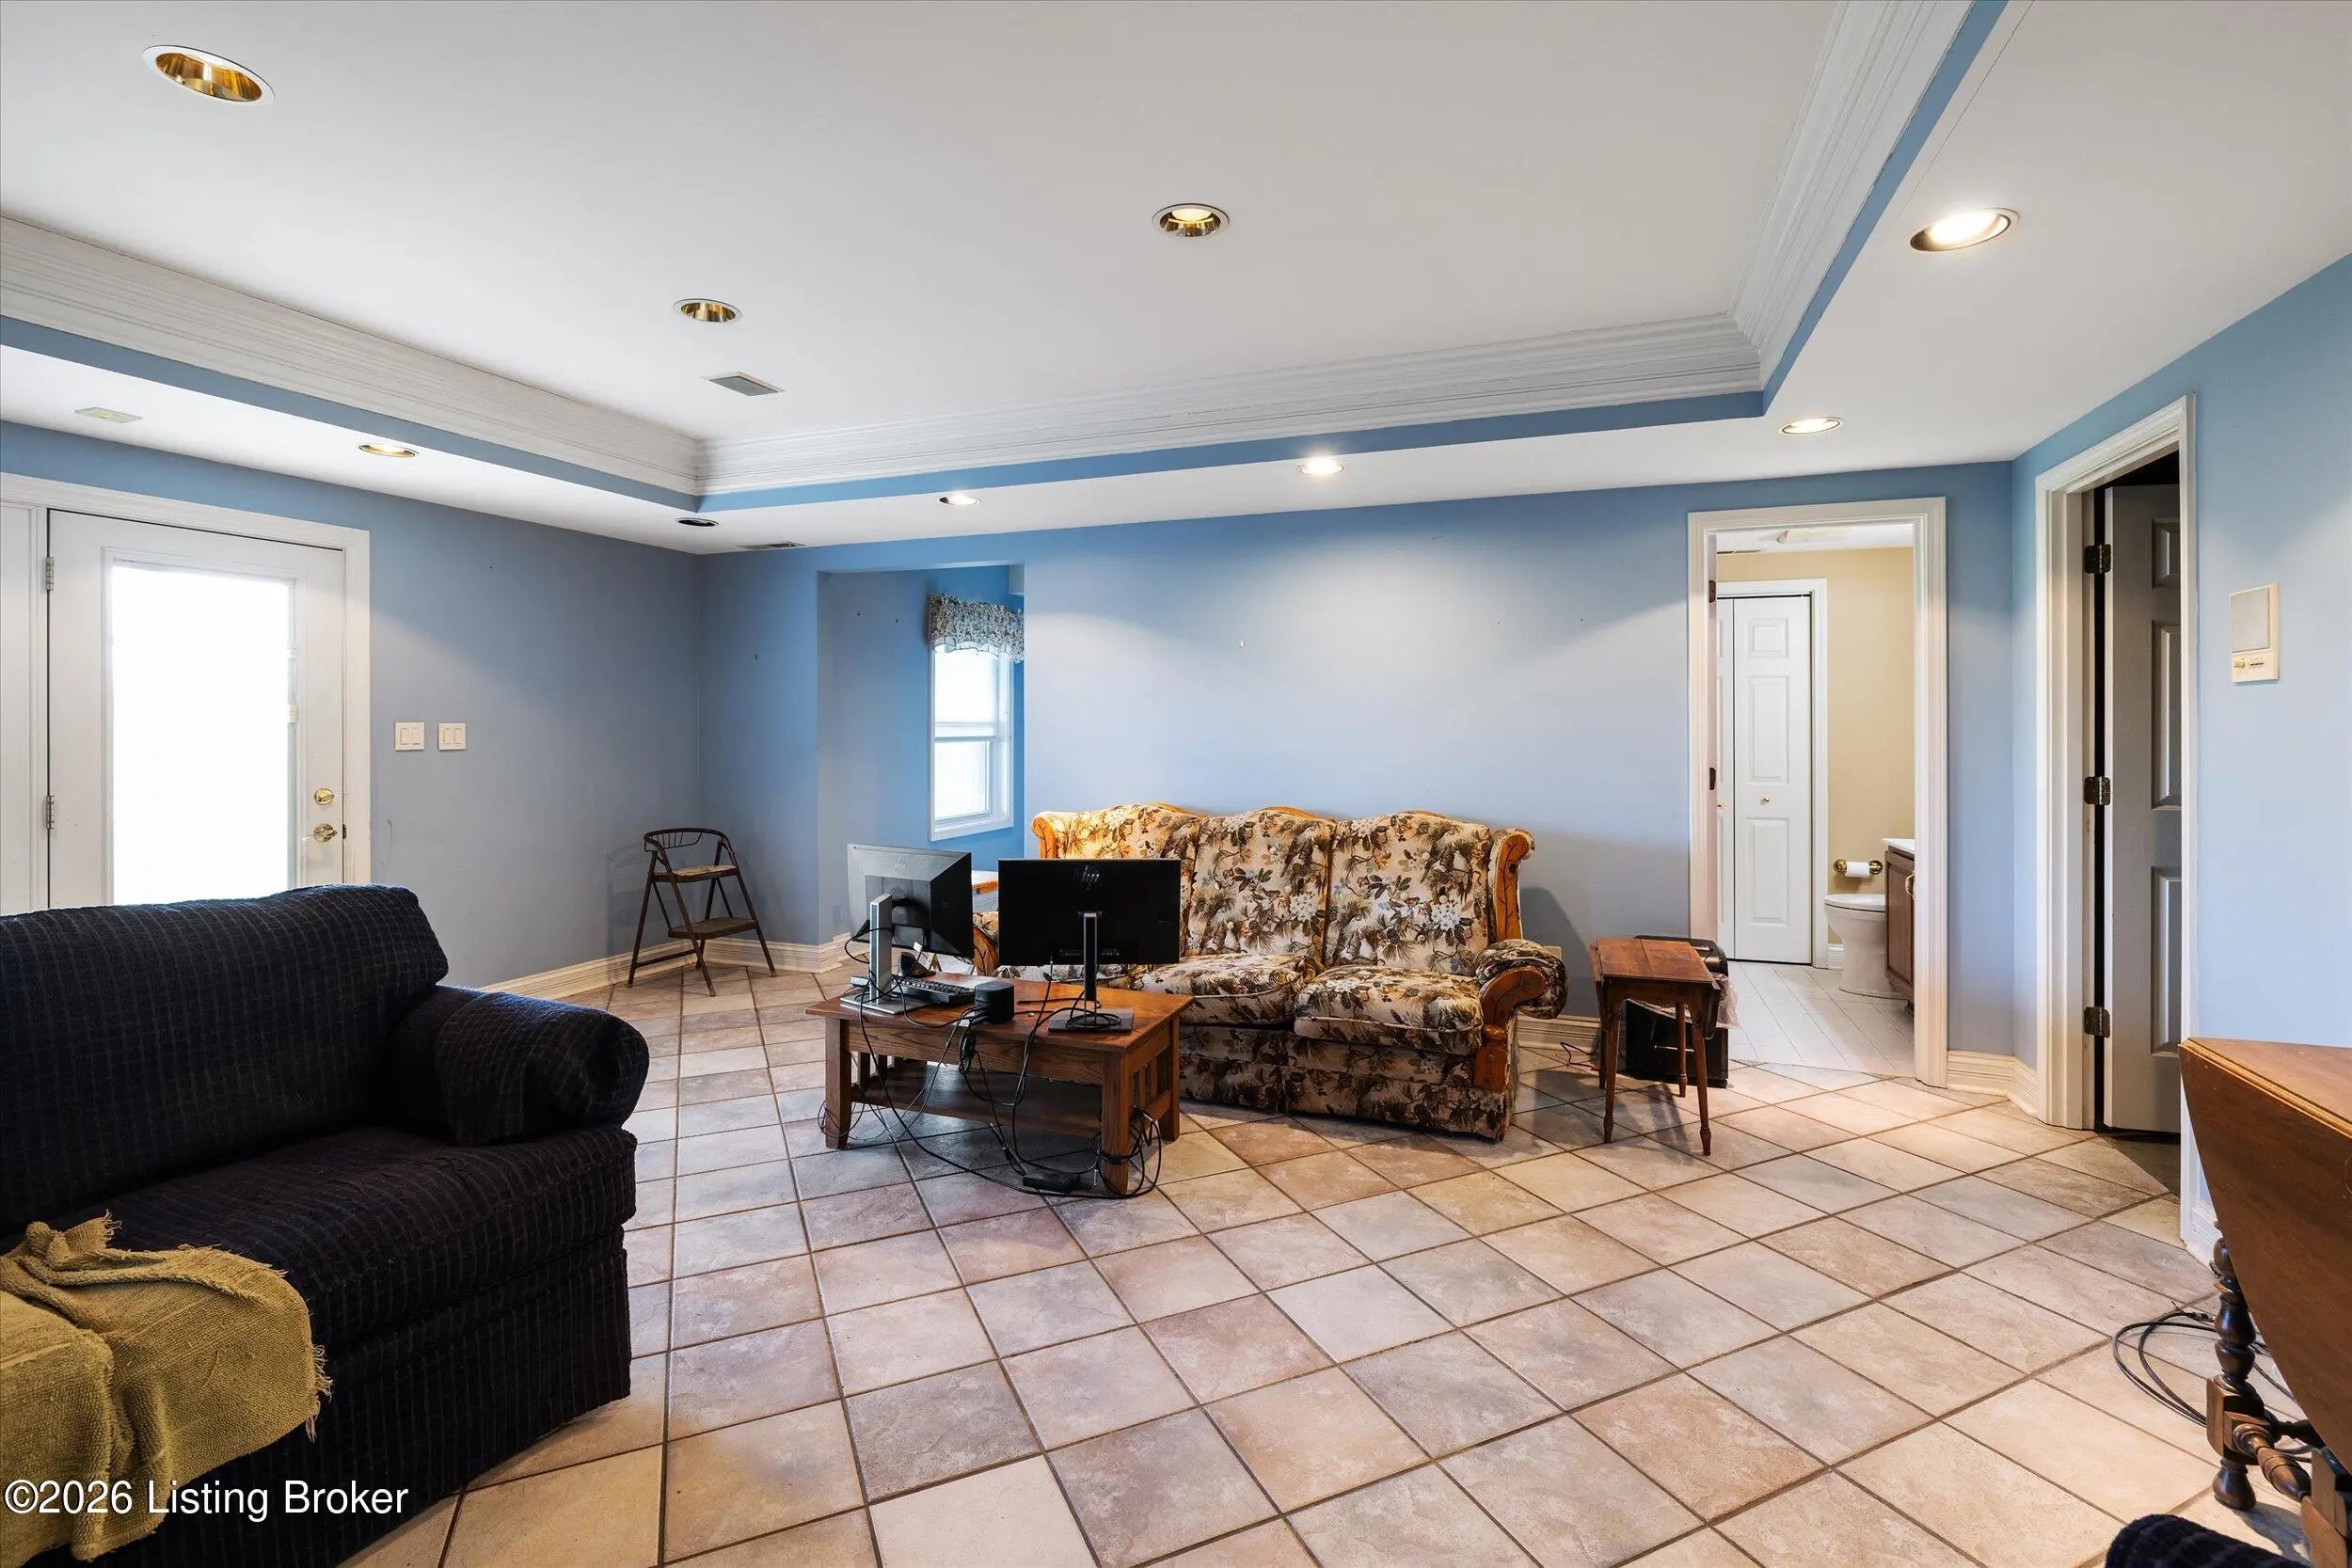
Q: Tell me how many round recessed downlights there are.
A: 9